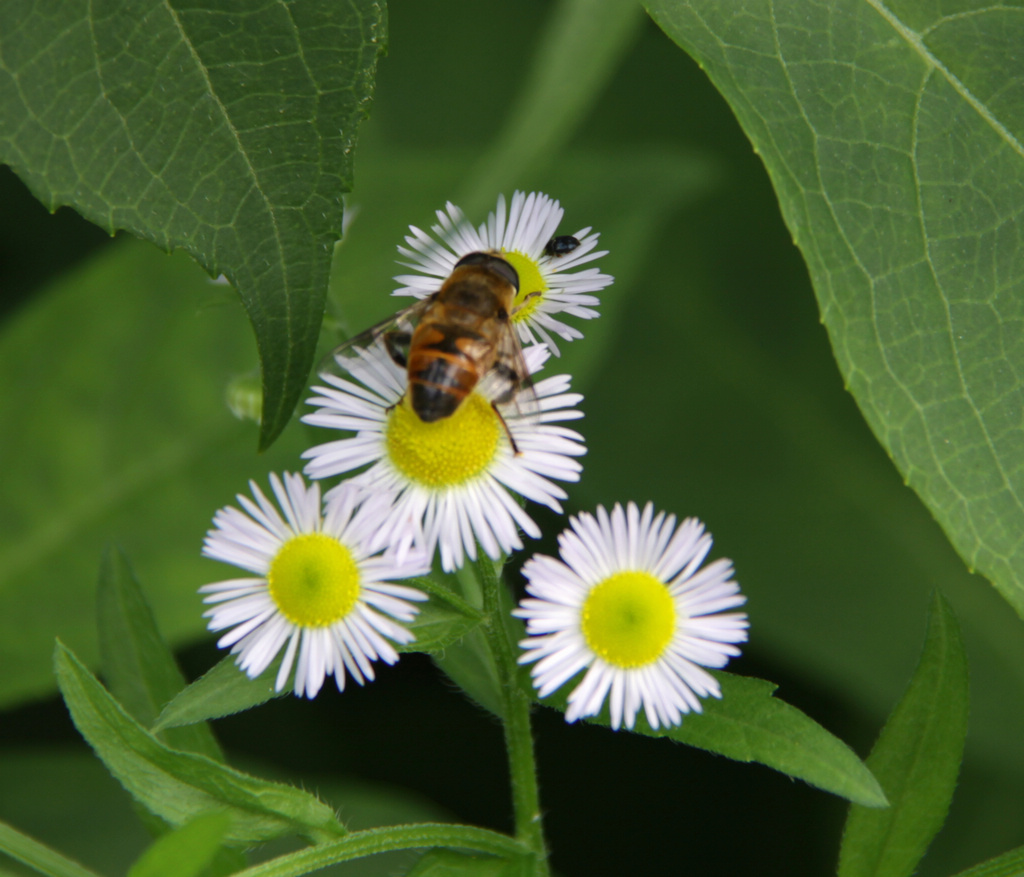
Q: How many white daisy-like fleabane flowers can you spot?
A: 4